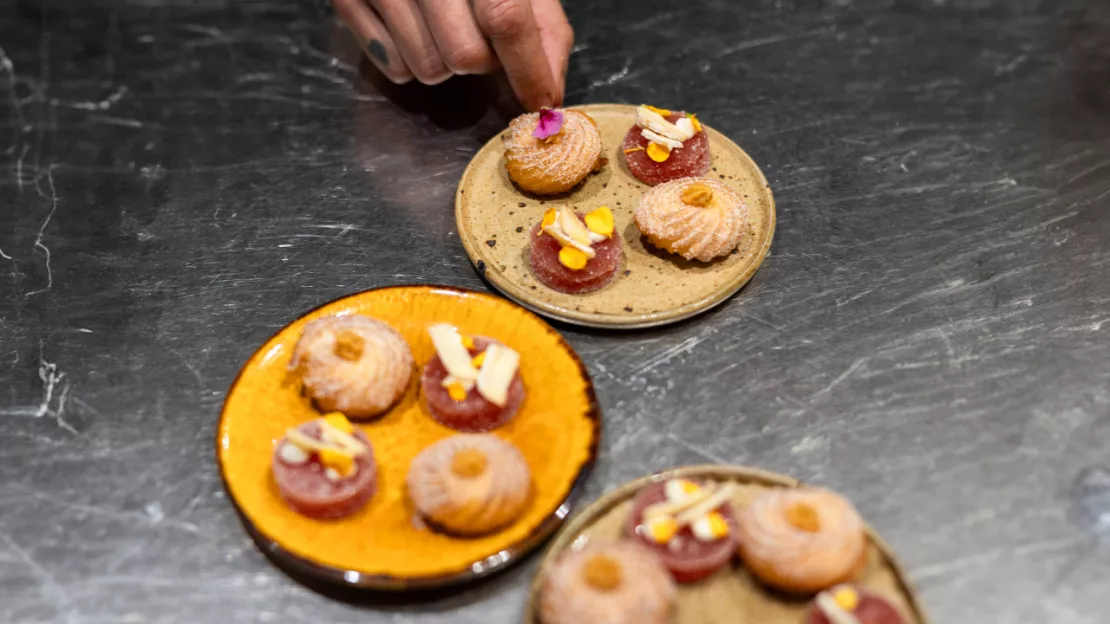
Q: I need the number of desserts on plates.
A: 12